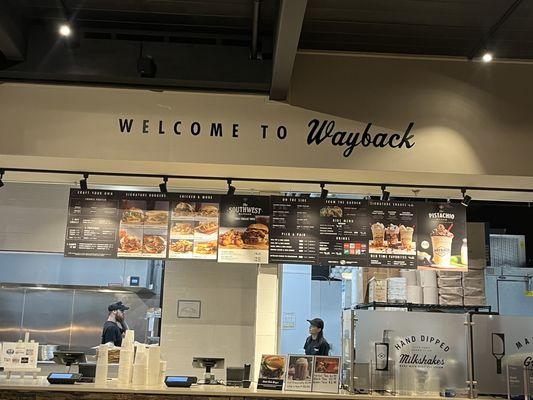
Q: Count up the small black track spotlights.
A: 7